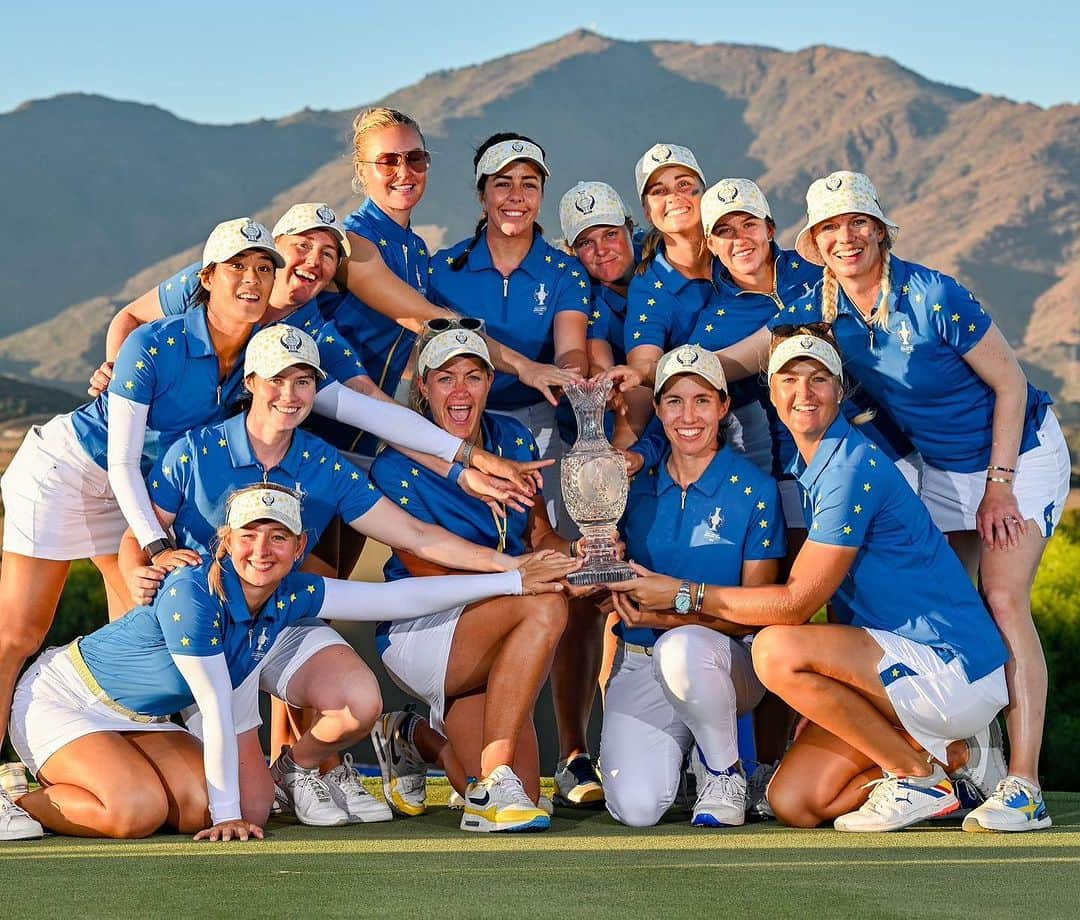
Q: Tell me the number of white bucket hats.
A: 1